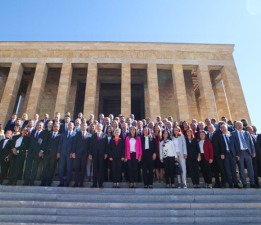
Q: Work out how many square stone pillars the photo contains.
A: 9